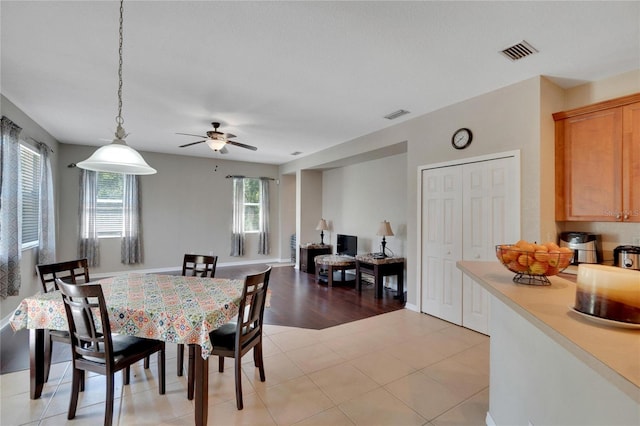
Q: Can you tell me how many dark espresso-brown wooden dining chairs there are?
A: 4